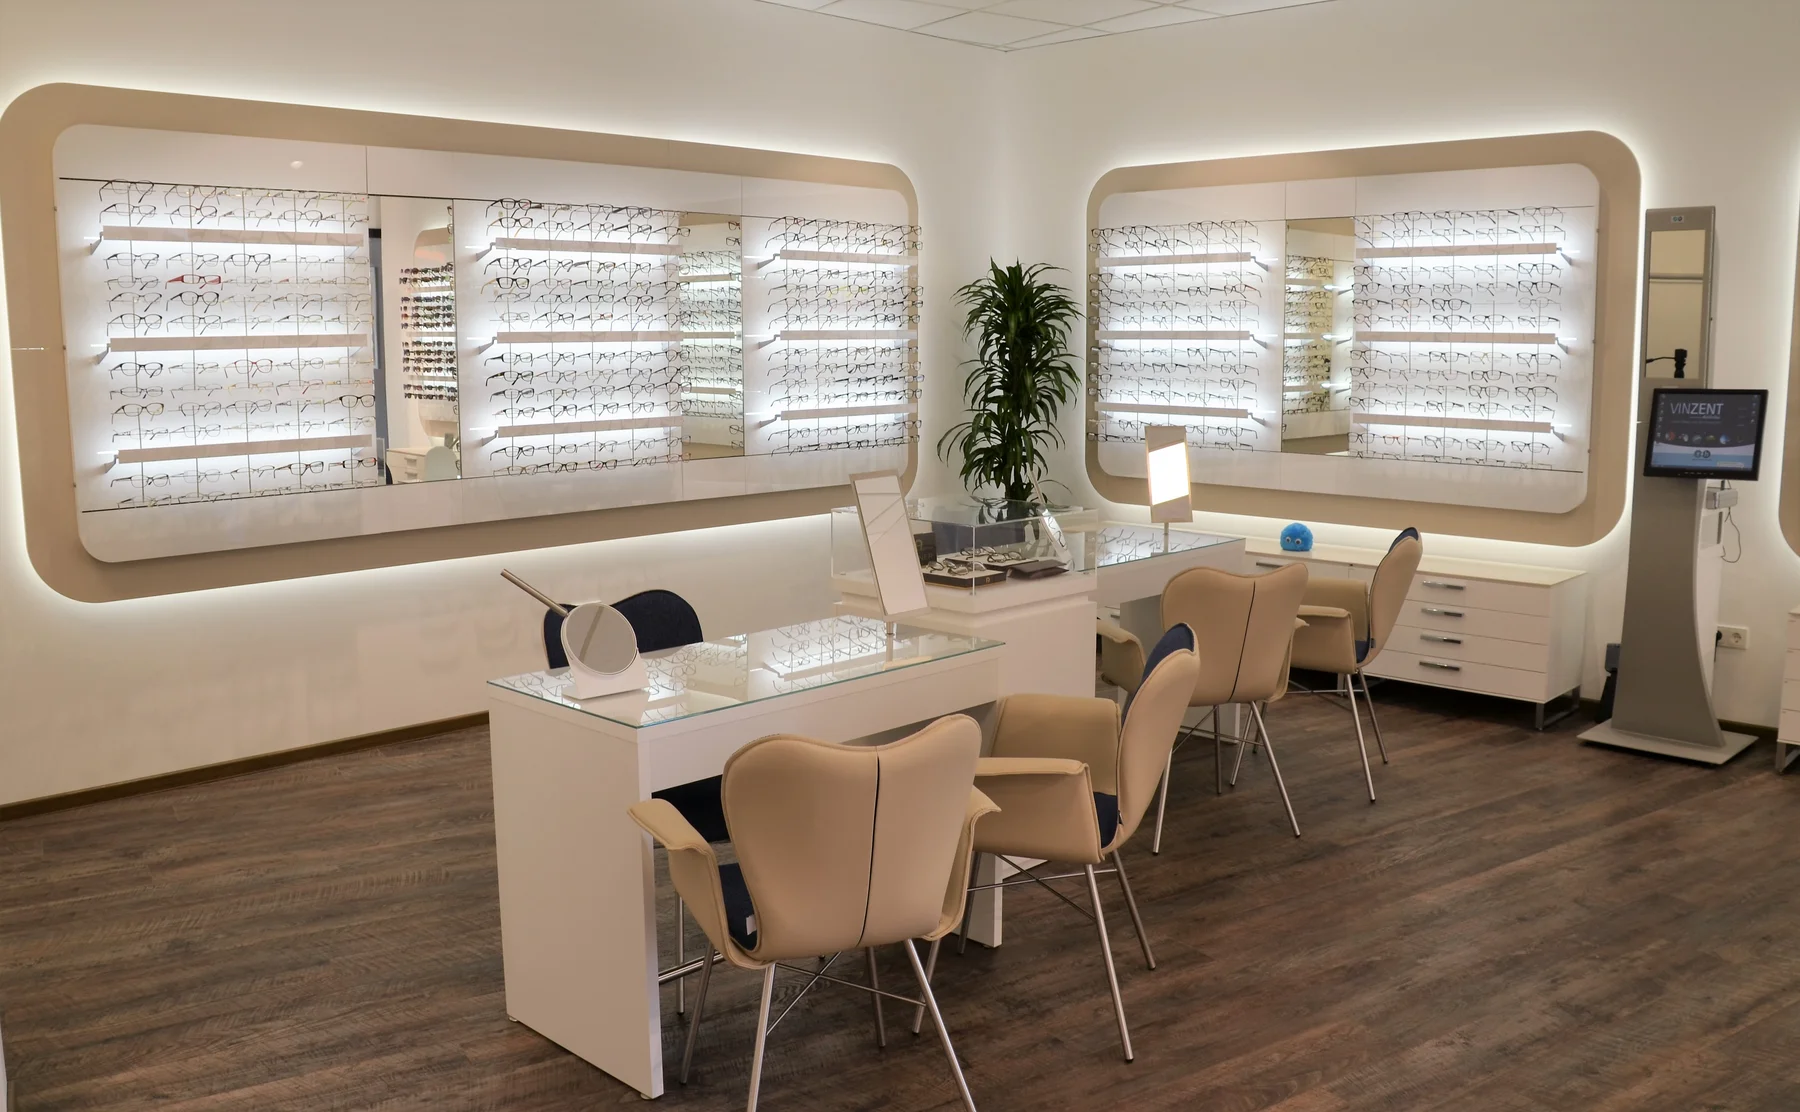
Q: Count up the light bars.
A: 15